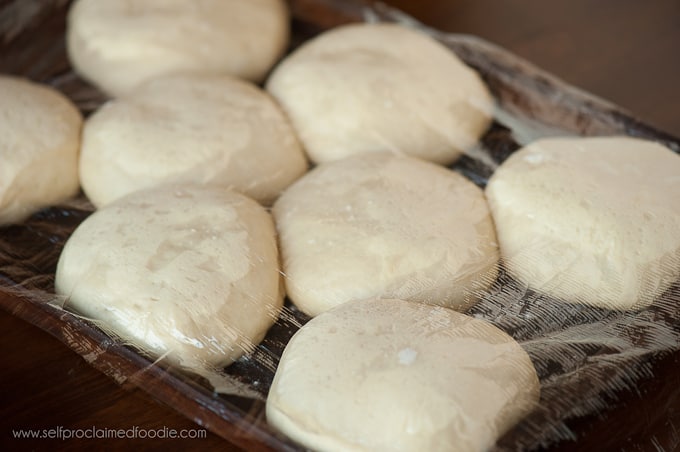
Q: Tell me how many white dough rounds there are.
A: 8